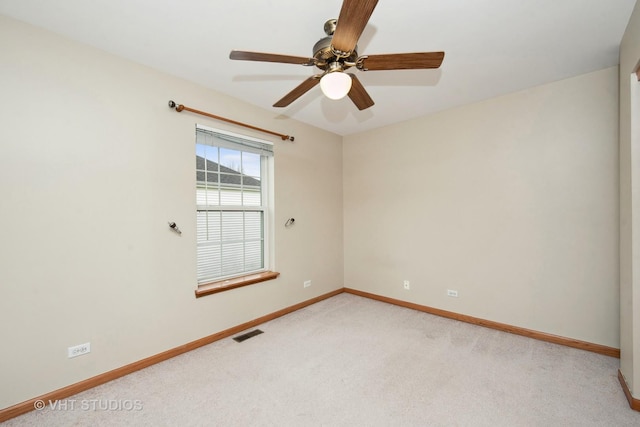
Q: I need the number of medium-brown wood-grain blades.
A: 5